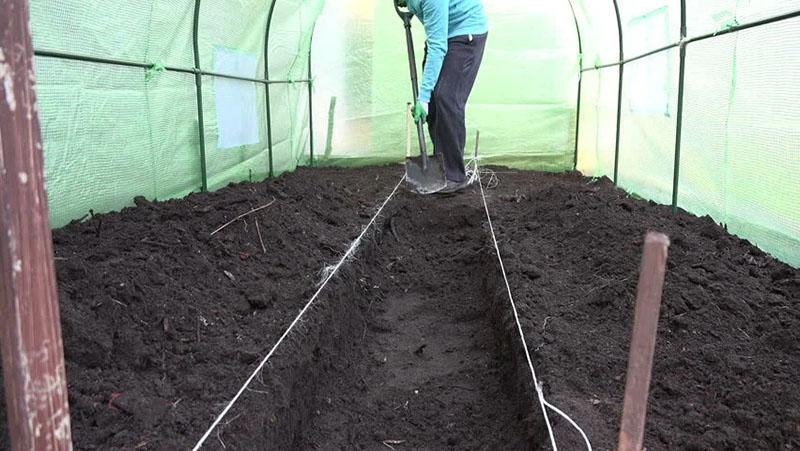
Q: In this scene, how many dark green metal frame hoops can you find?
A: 3